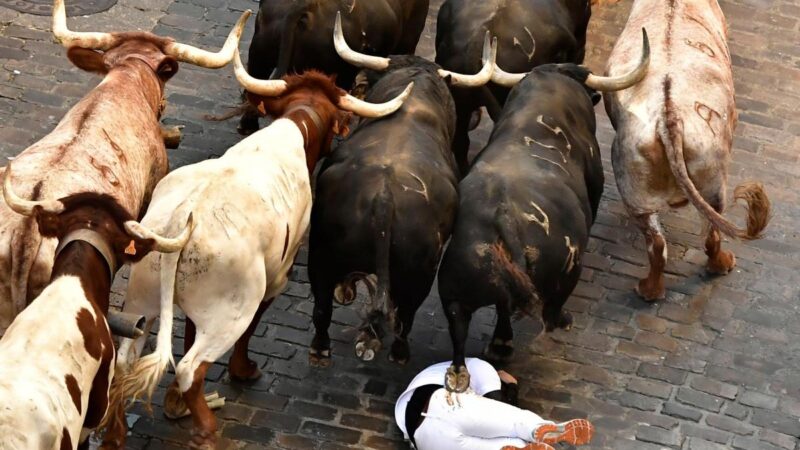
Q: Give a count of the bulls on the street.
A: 8